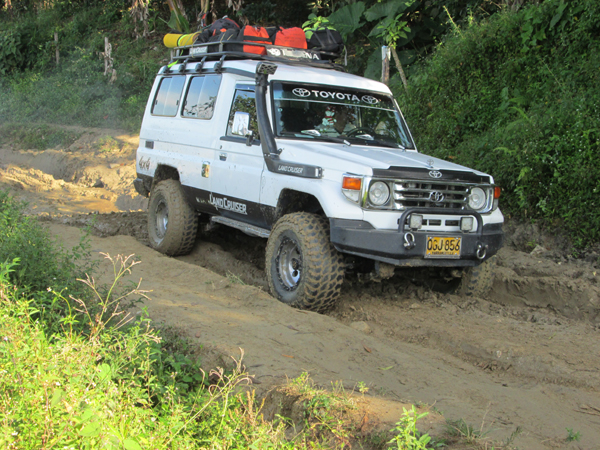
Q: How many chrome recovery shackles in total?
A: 2